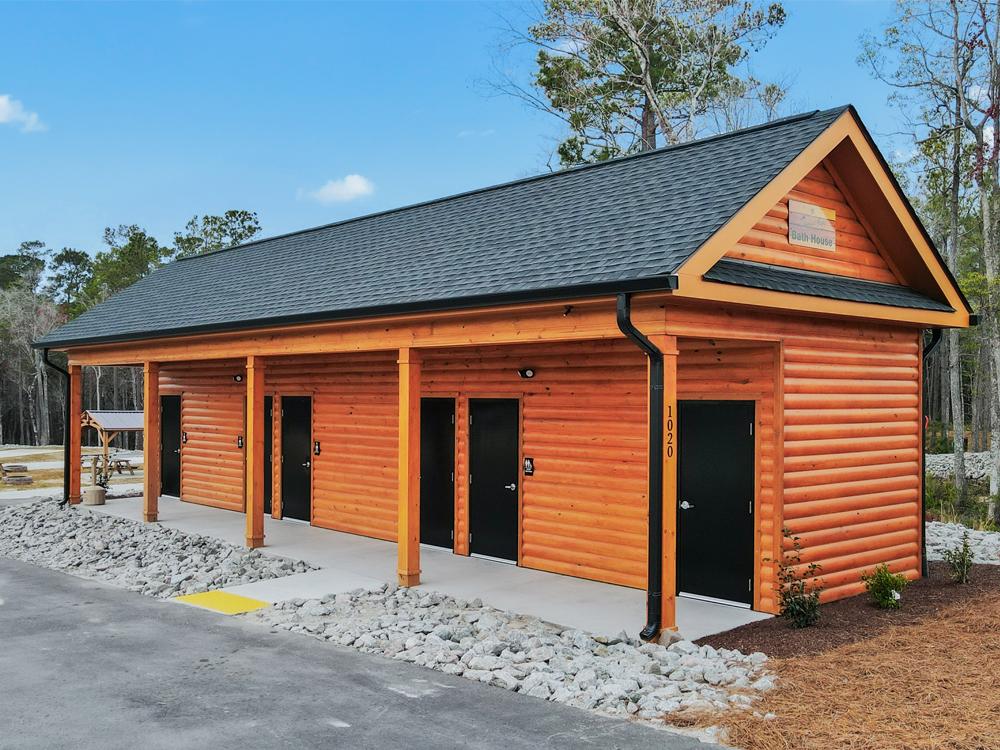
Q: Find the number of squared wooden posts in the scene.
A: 5